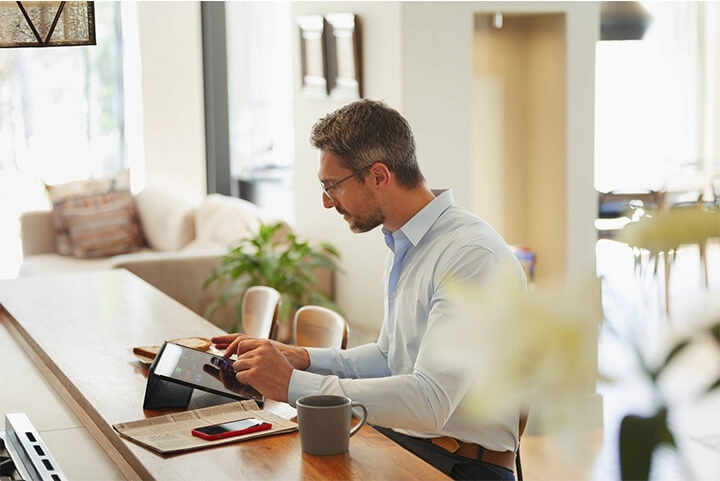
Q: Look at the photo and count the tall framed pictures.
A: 2